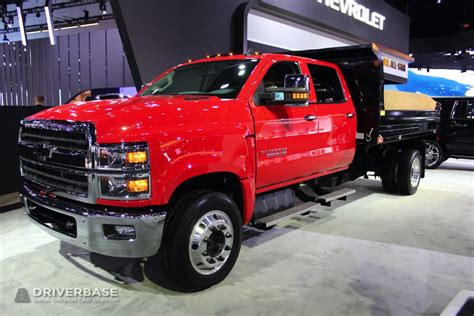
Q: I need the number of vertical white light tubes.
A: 2